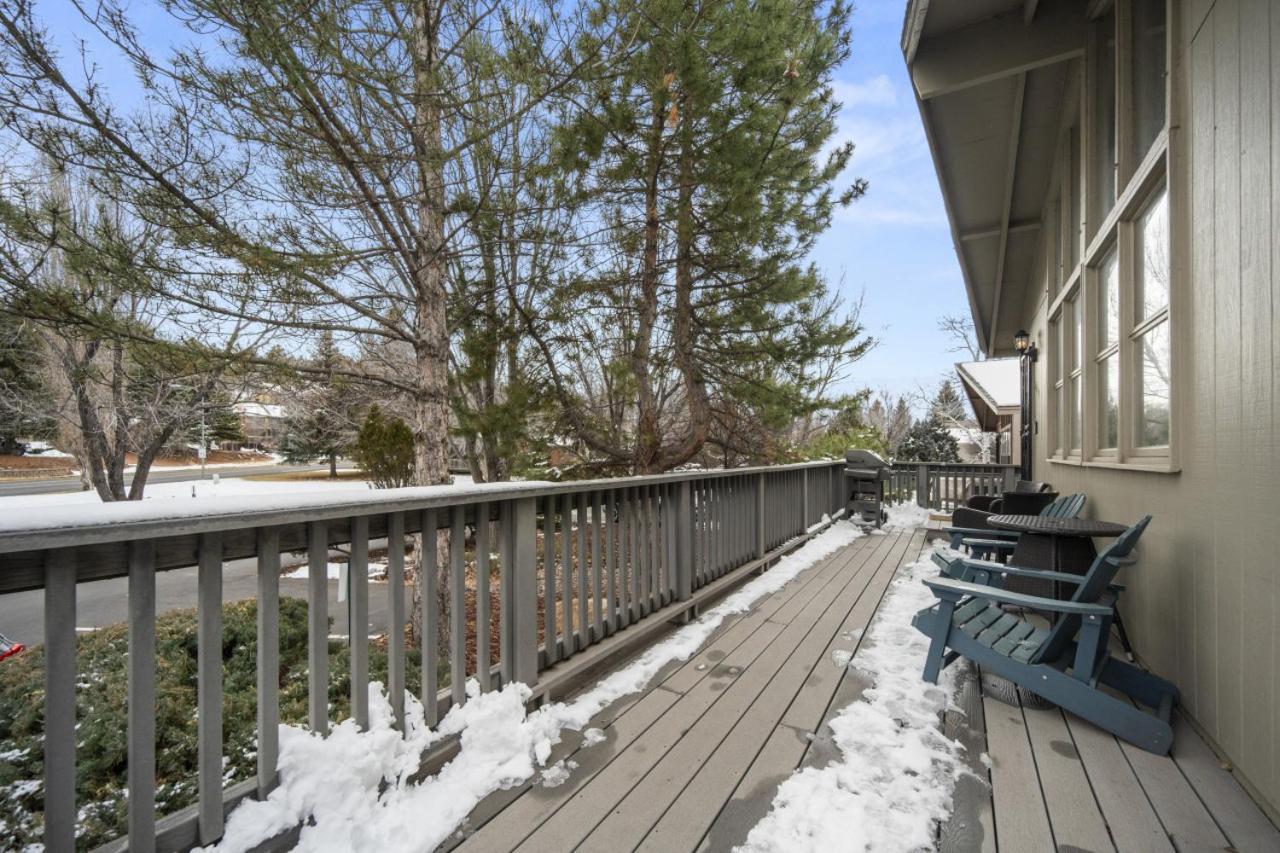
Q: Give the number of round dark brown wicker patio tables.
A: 1